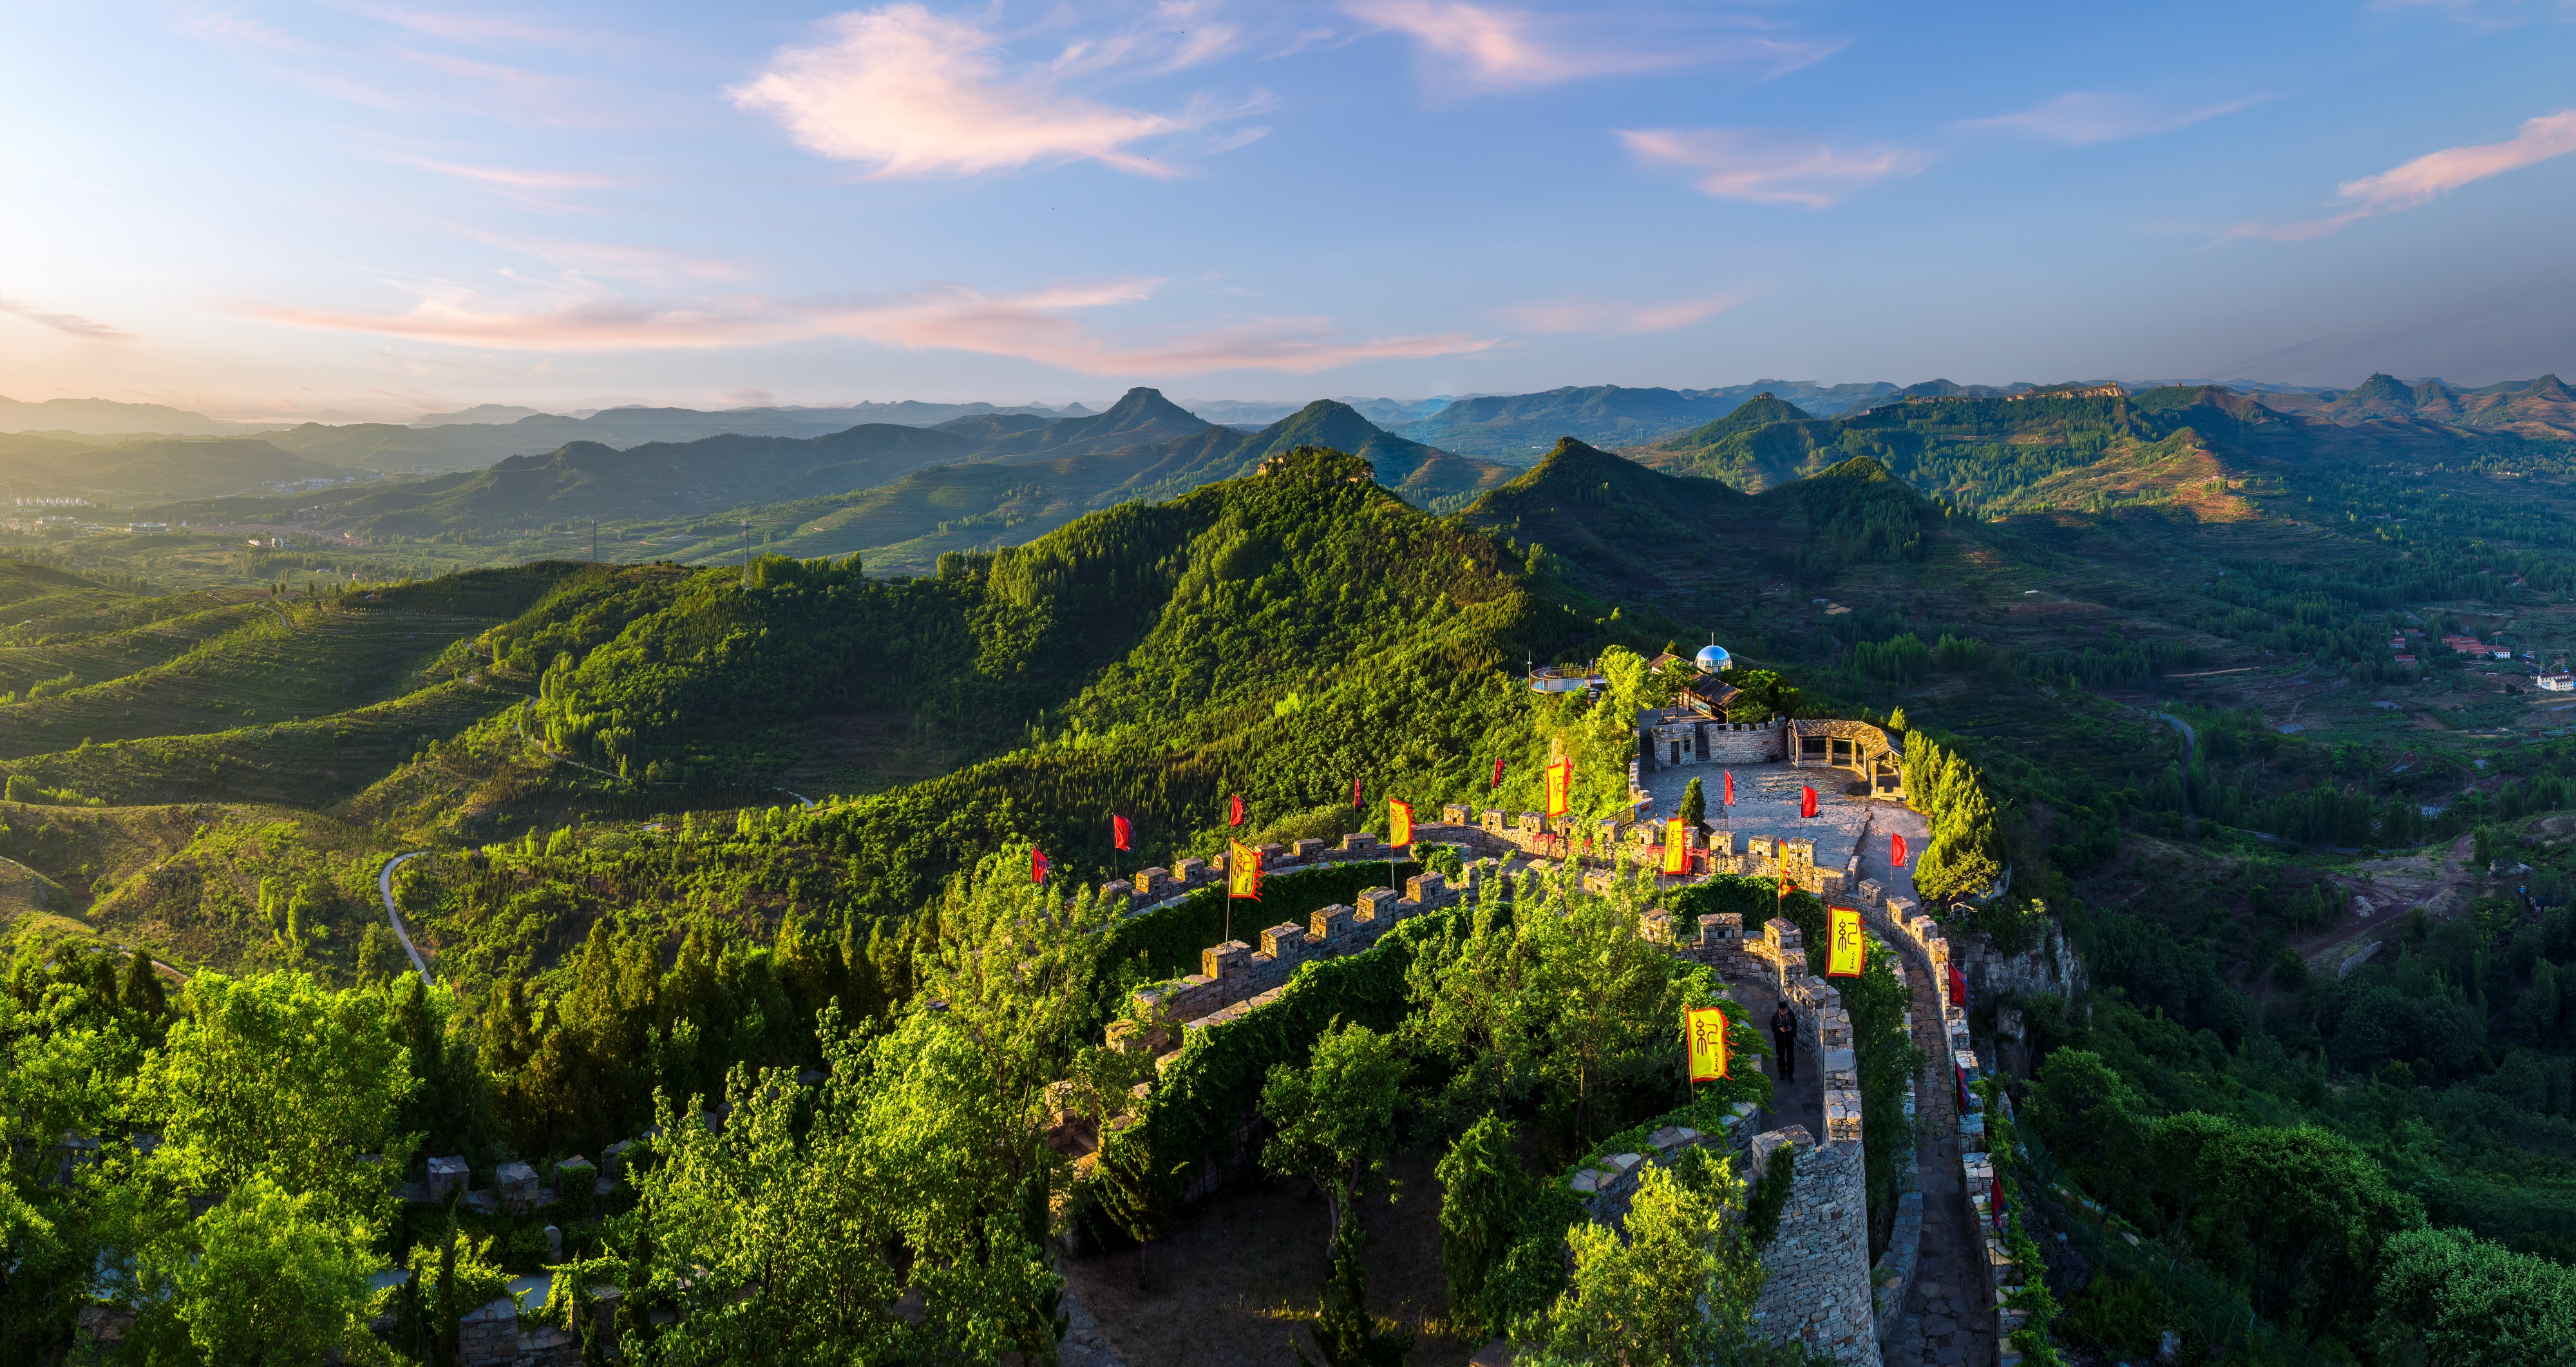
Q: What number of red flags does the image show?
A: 12